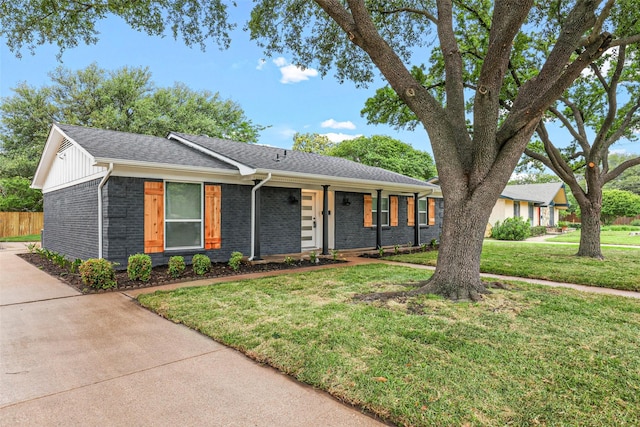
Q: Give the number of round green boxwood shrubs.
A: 5